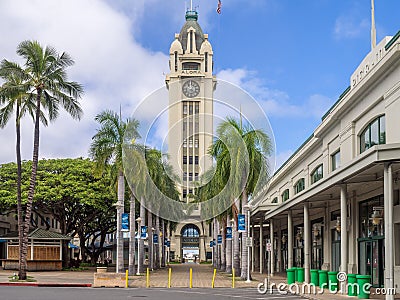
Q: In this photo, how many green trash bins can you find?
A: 8